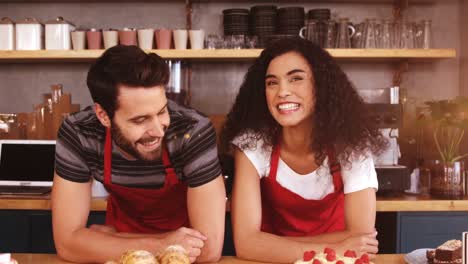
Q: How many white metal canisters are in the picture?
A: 3